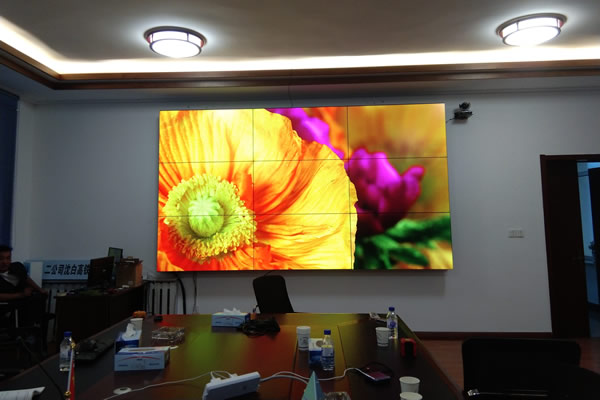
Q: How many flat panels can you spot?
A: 9